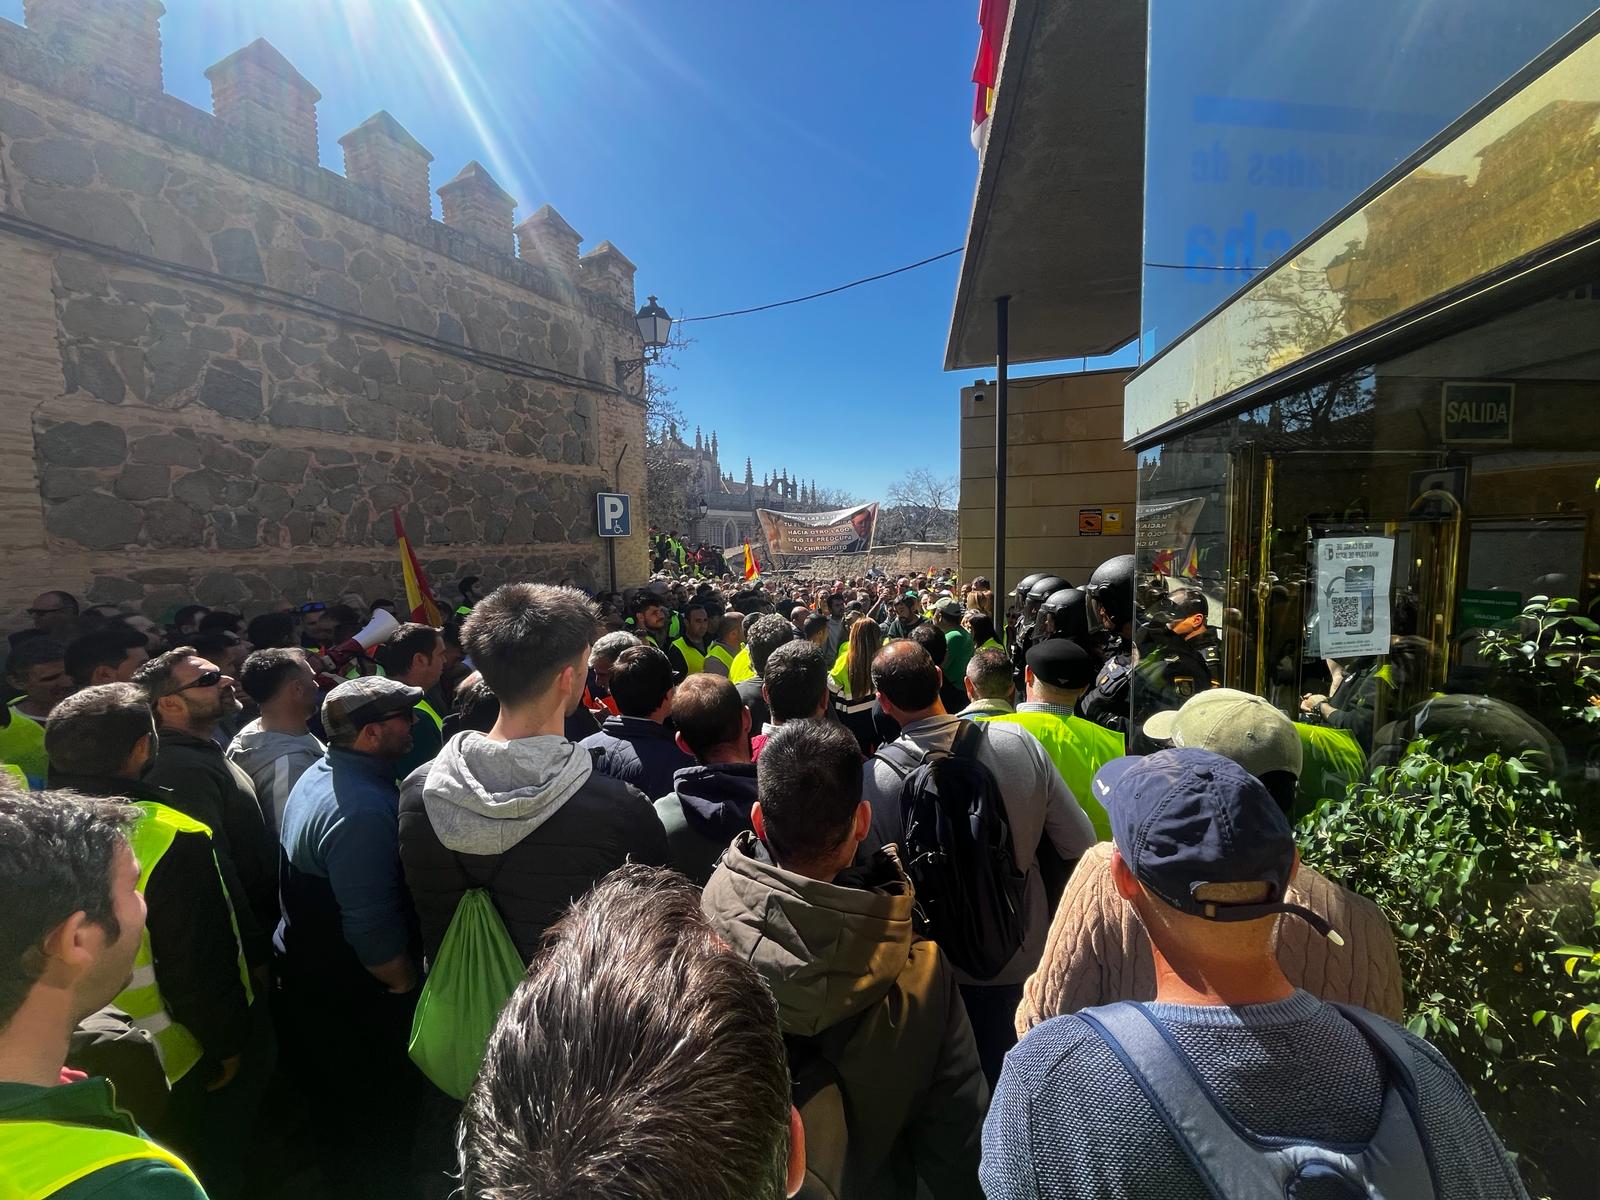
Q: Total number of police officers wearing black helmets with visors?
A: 4